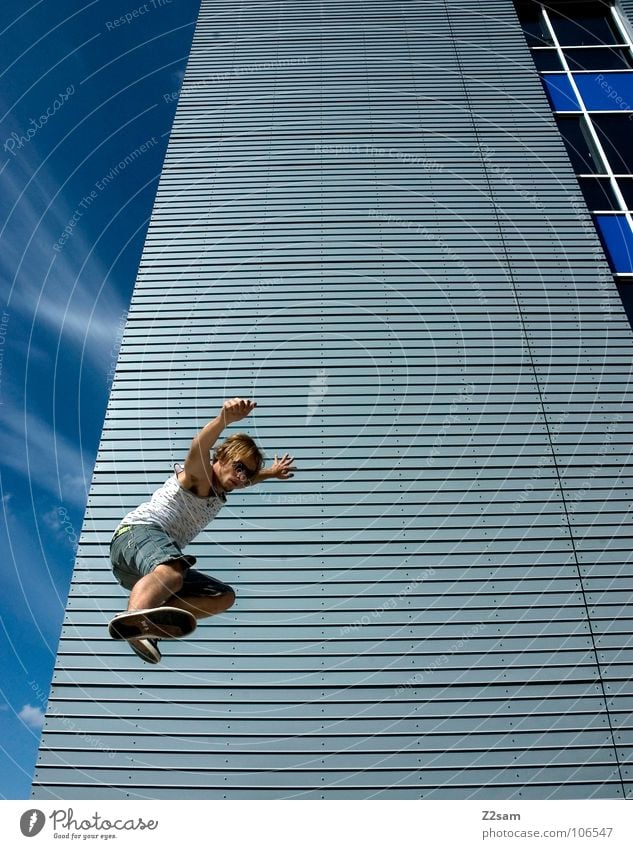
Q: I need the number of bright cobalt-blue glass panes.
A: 3